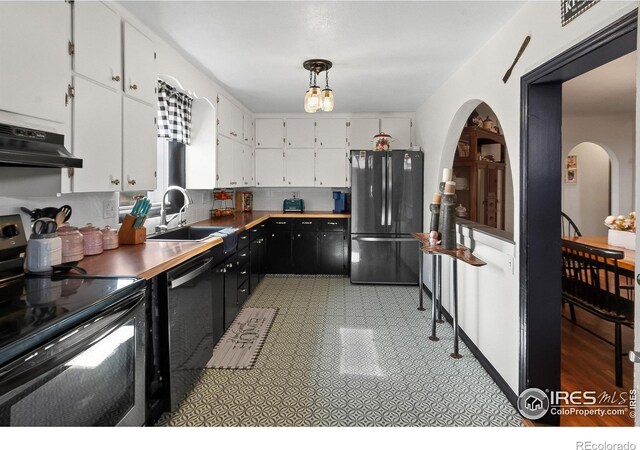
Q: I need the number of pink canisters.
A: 3